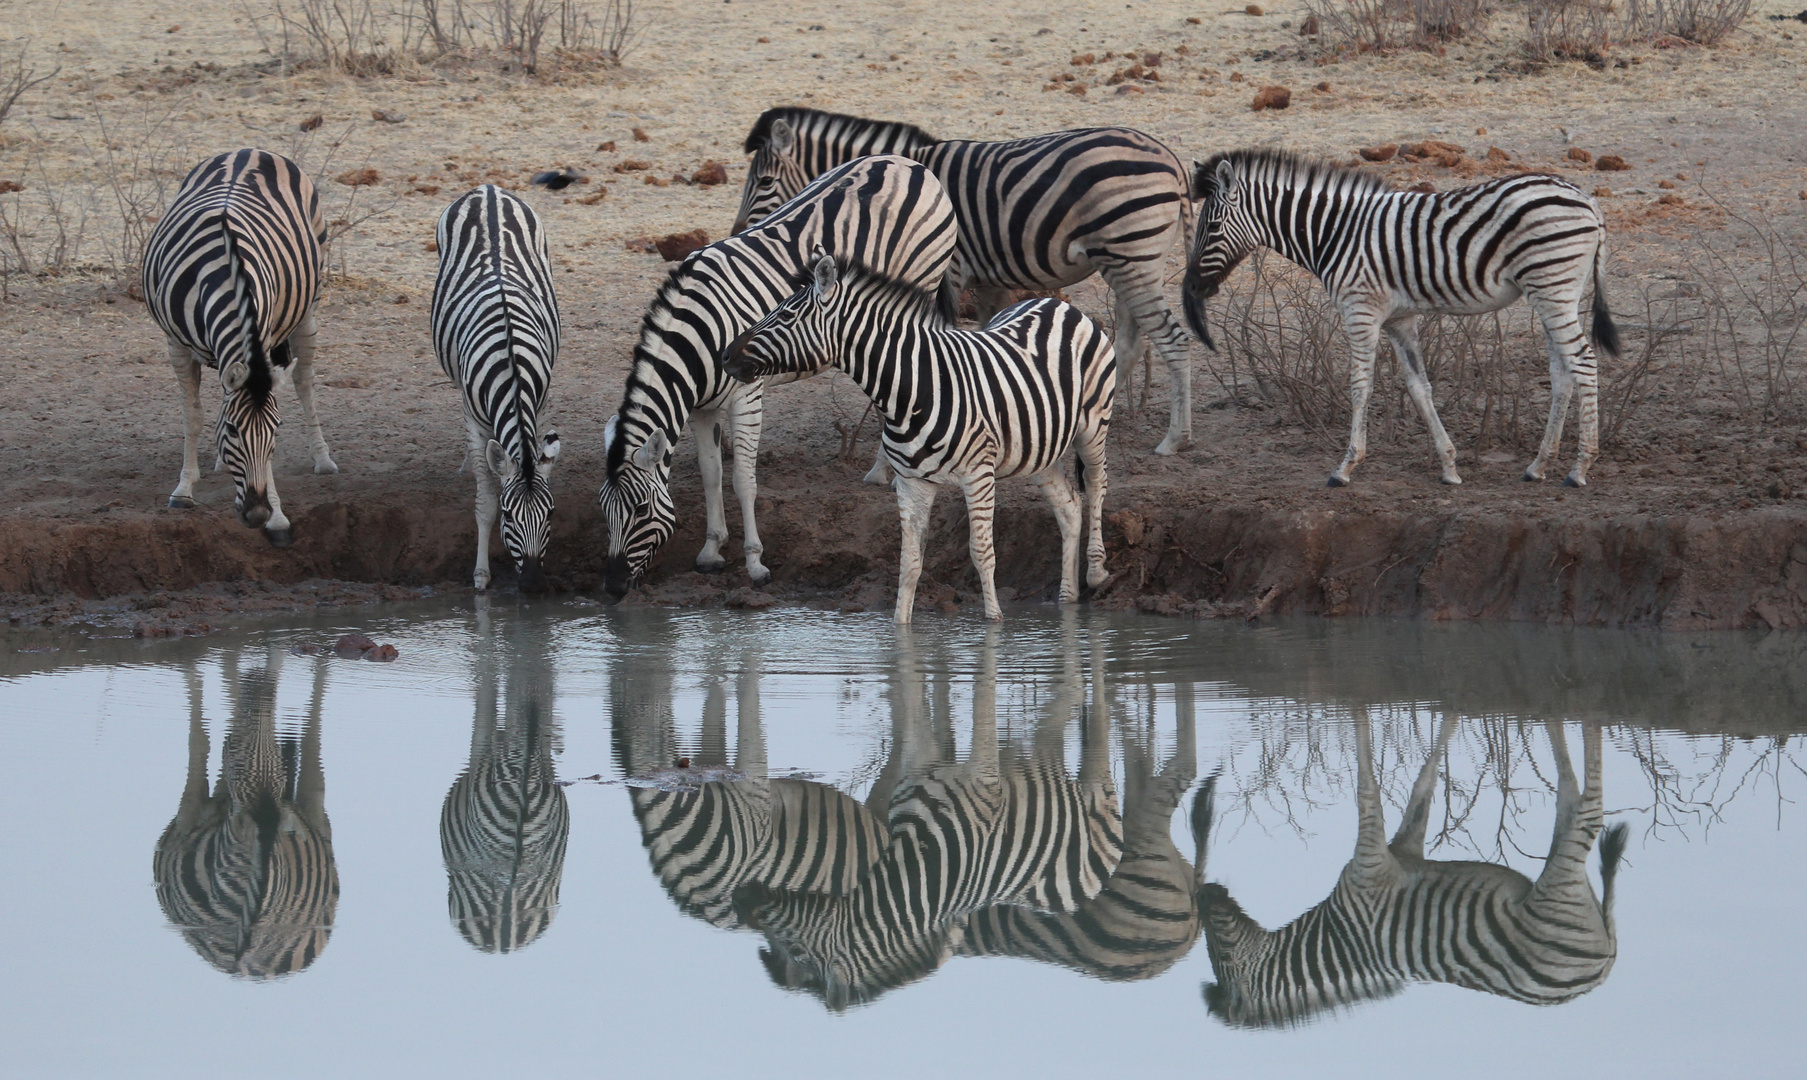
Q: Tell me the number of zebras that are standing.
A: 6